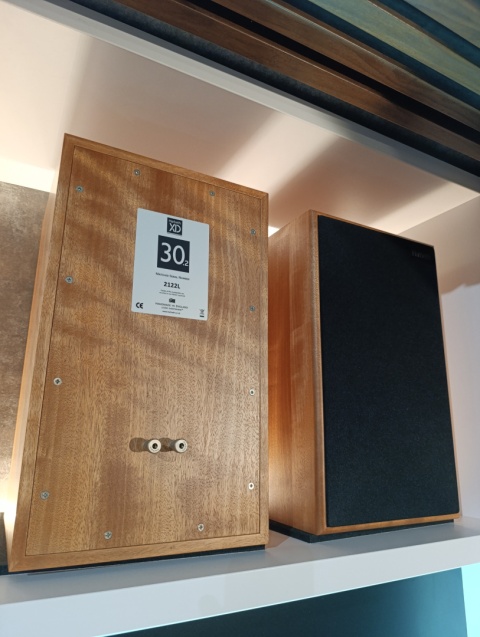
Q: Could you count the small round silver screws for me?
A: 12